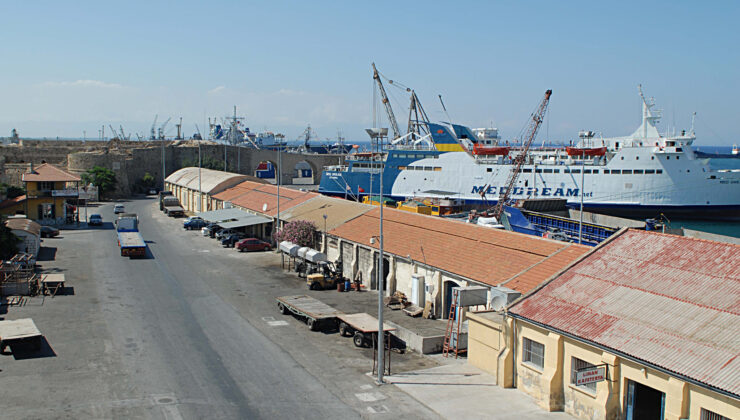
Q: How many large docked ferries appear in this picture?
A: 1